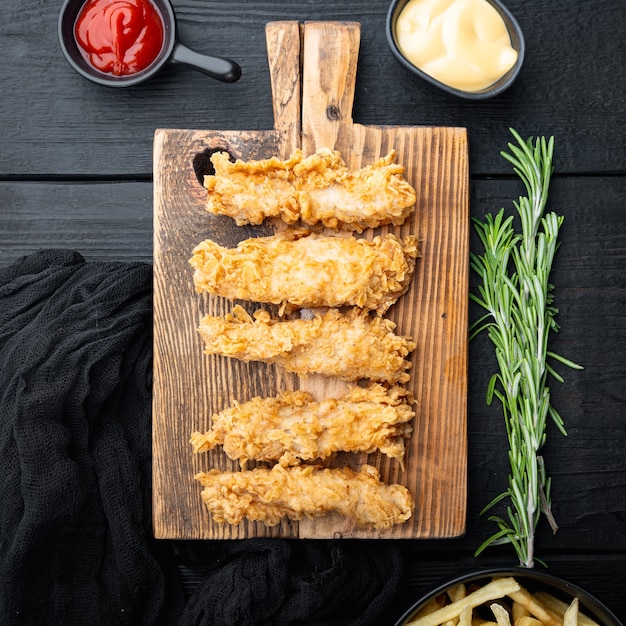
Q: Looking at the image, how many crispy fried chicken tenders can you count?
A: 5